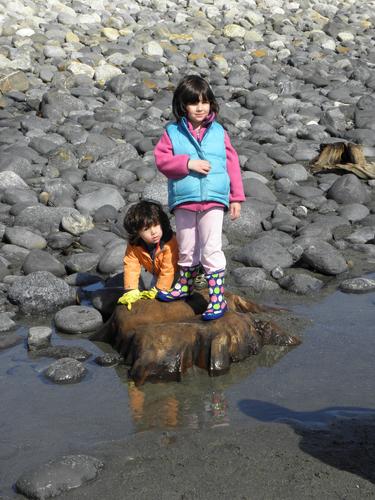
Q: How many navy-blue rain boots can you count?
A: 2